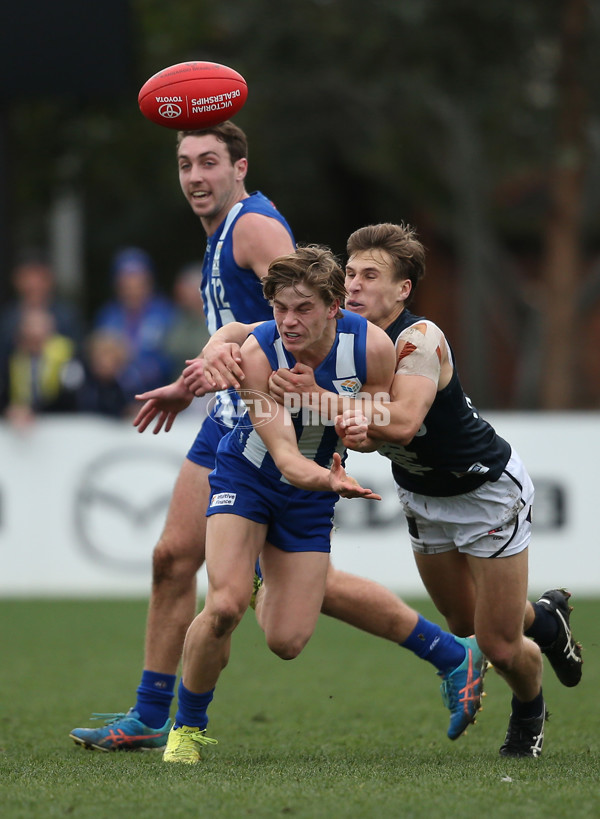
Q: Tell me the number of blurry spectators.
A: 5